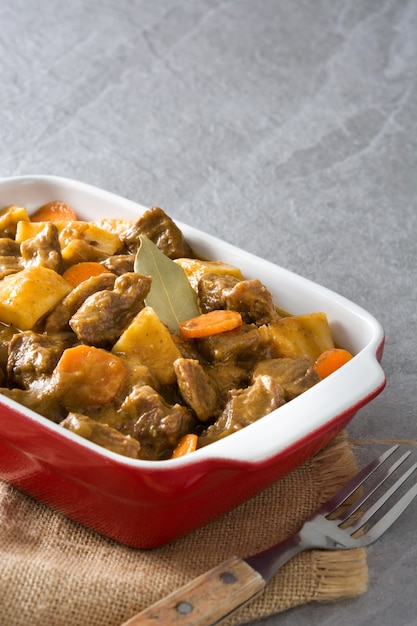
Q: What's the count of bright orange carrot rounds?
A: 6